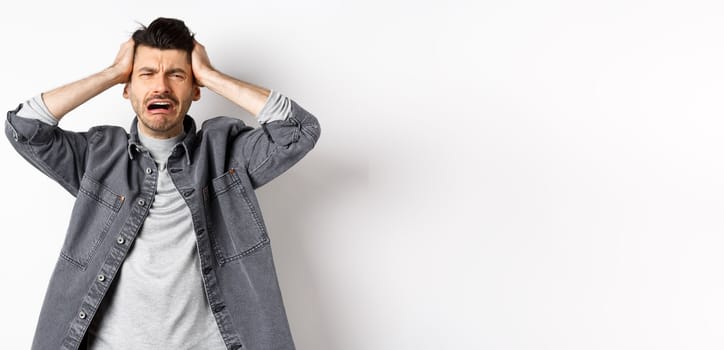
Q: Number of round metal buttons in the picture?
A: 5